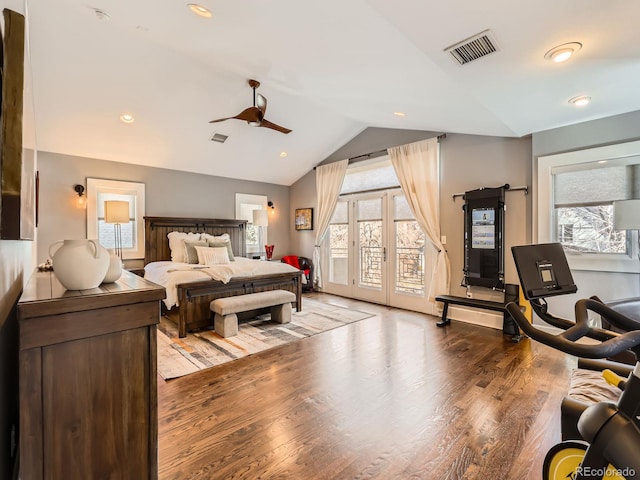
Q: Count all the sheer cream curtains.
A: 2